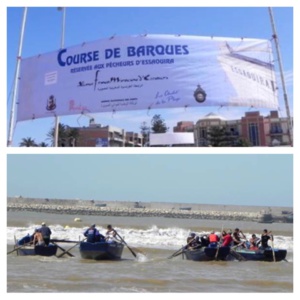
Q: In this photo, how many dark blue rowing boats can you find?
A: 4